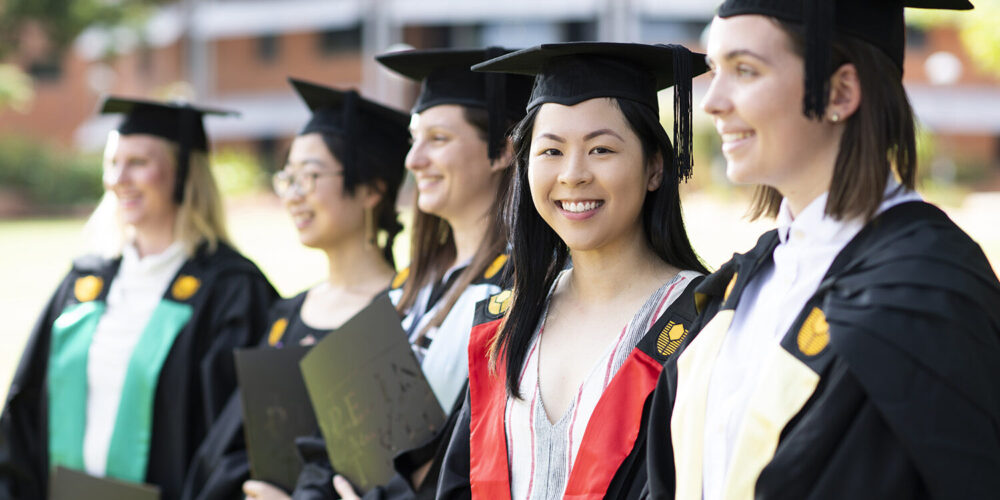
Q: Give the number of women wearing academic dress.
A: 5